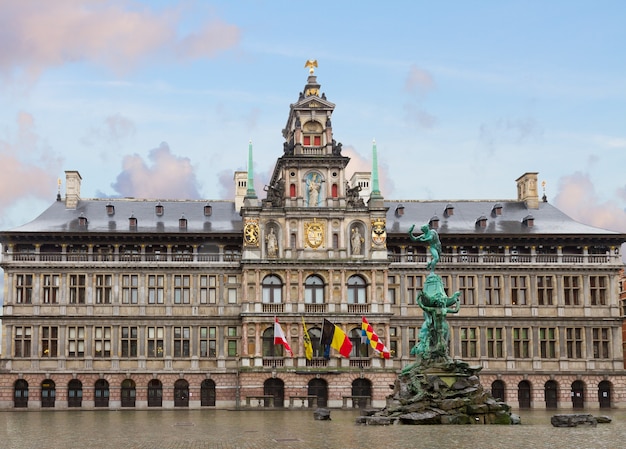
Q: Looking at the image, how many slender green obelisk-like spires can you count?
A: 2